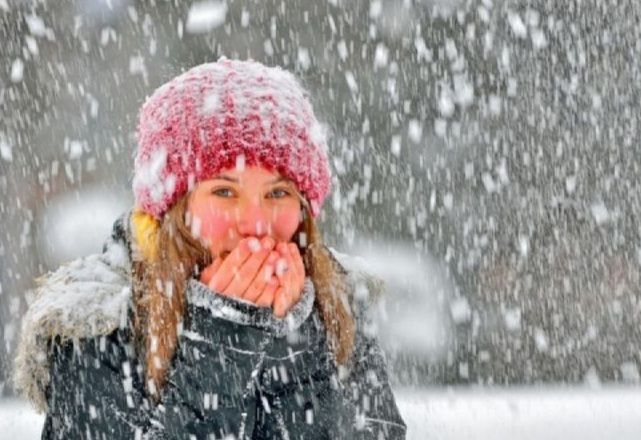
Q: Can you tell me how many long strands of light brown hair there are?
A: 2